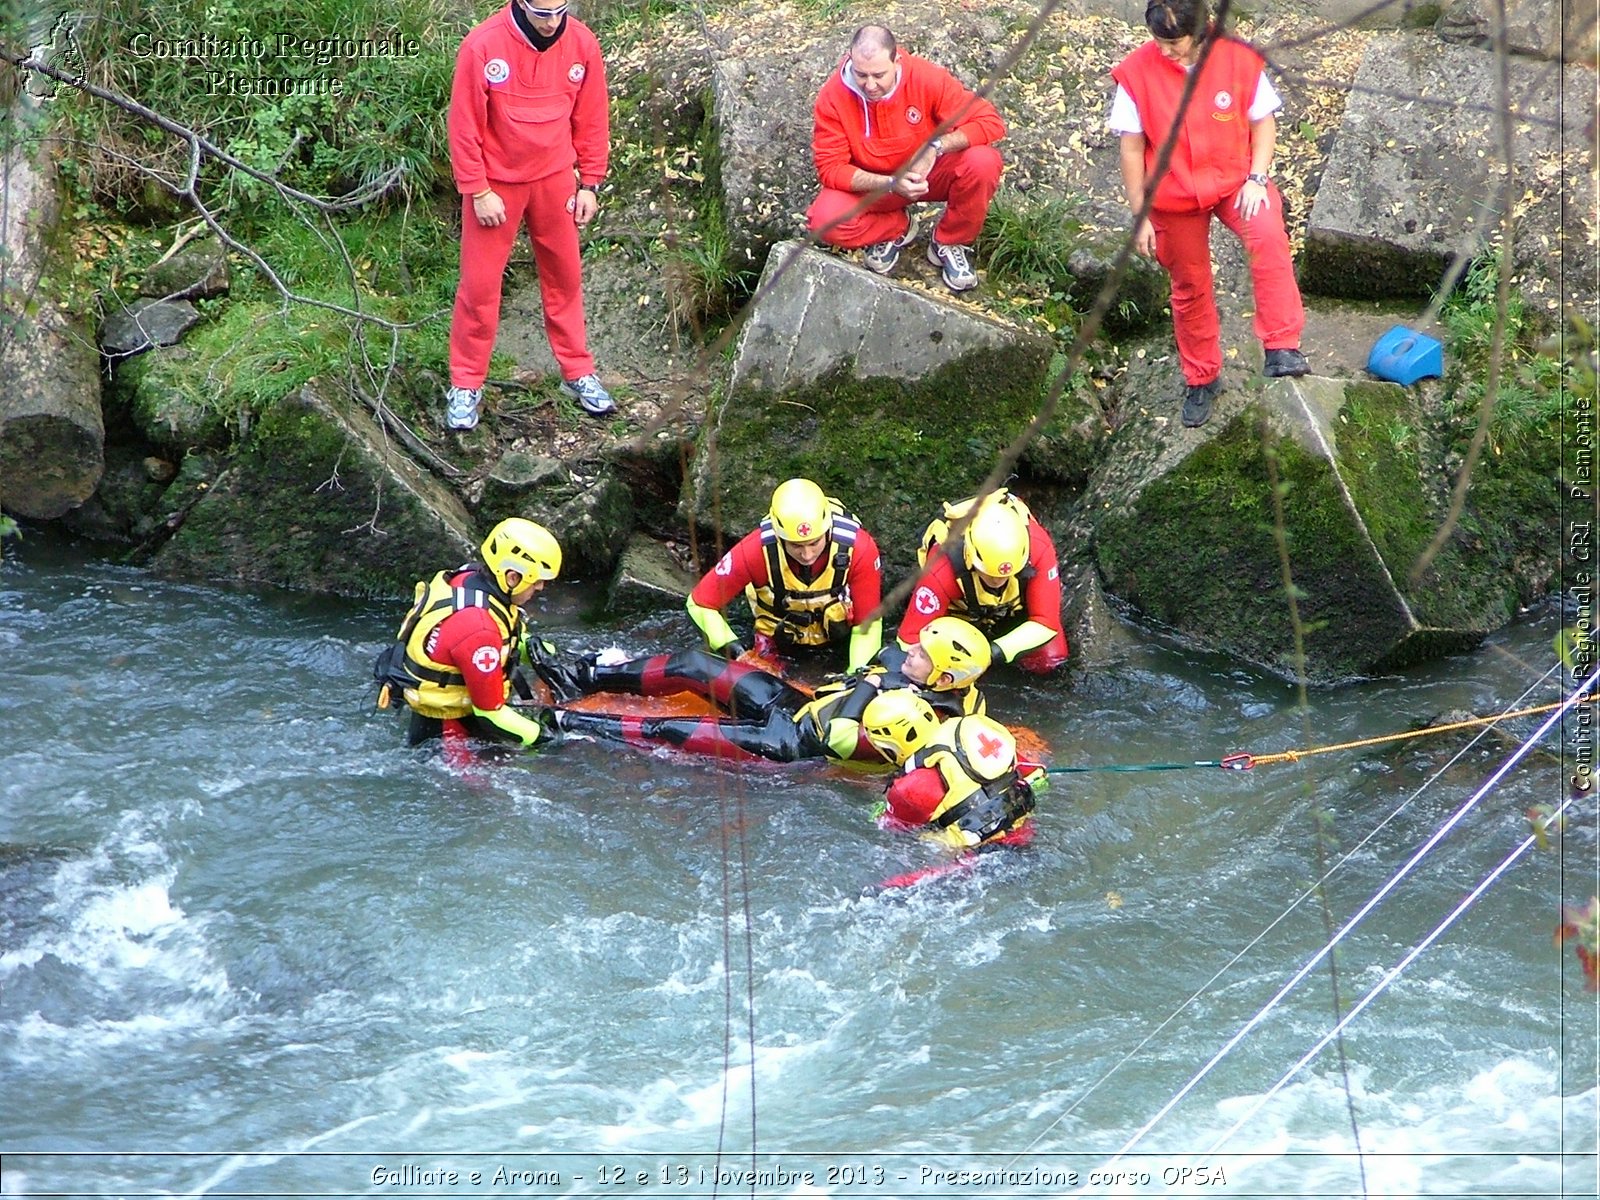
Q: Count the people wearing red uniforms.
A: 3